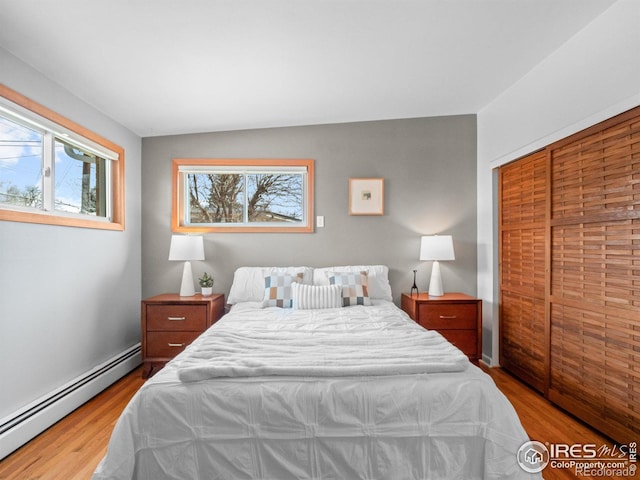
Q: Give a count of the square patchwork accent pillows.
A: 2